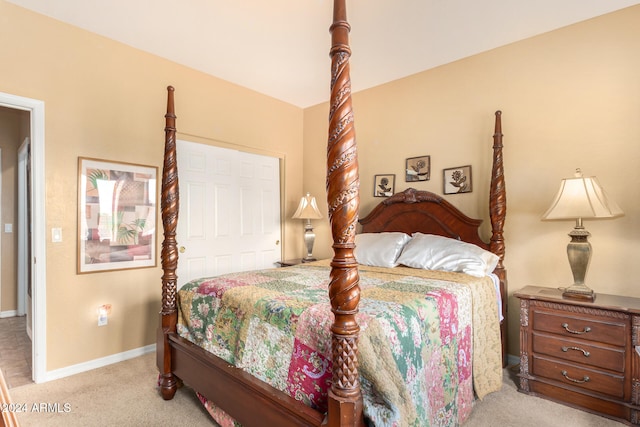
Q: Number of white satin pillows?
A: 2